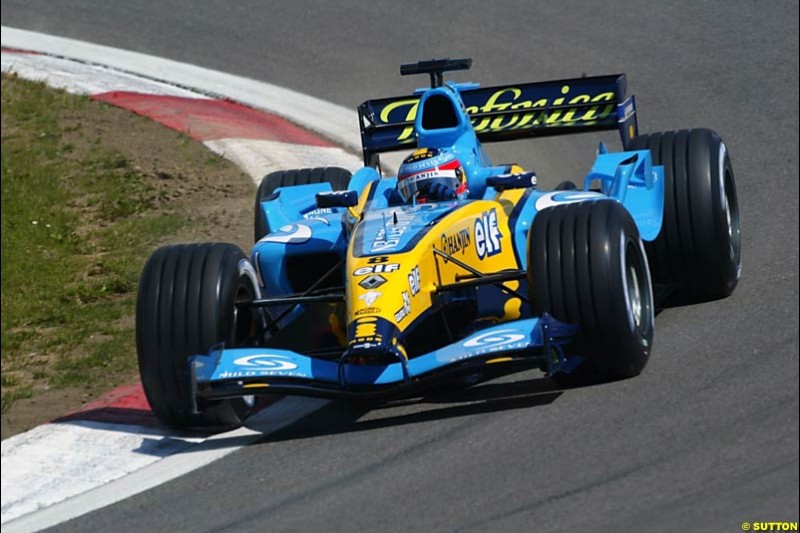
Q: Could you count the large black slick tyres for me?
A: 4